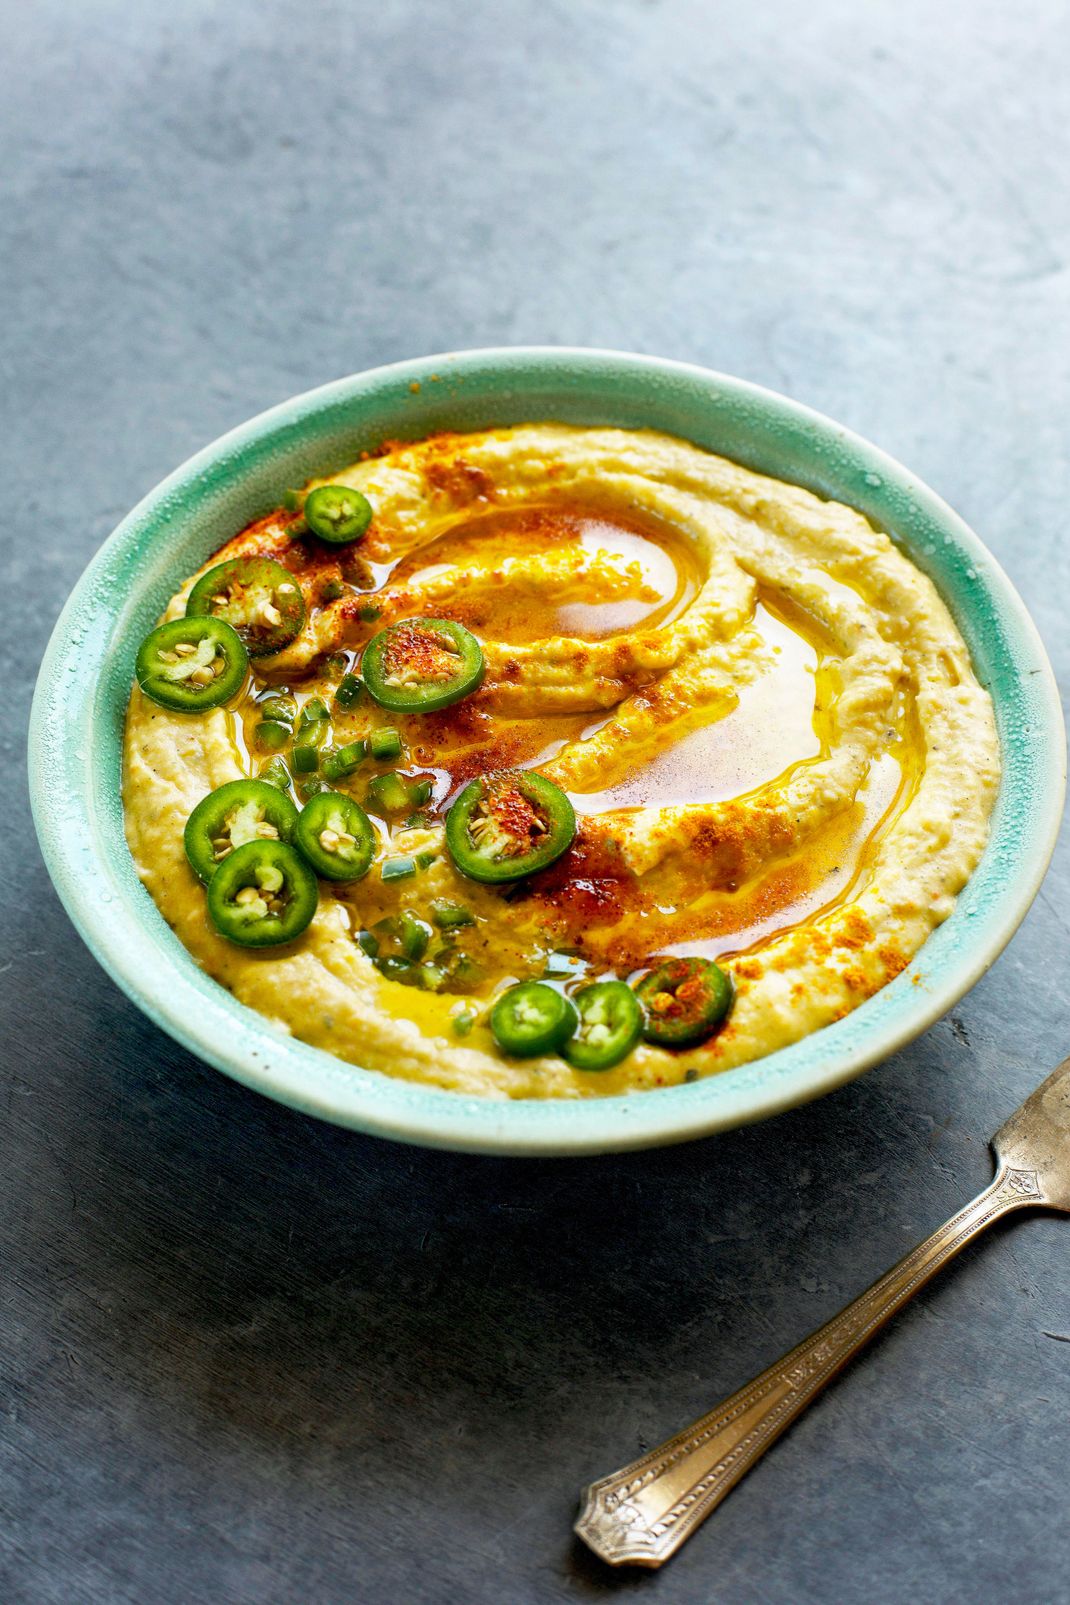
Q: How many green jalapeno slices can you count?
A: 11